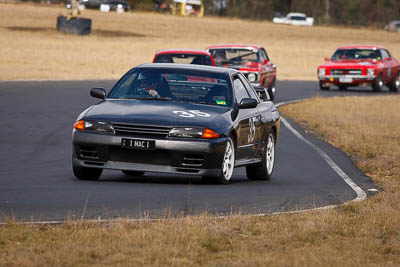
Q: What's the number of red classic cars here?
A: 3